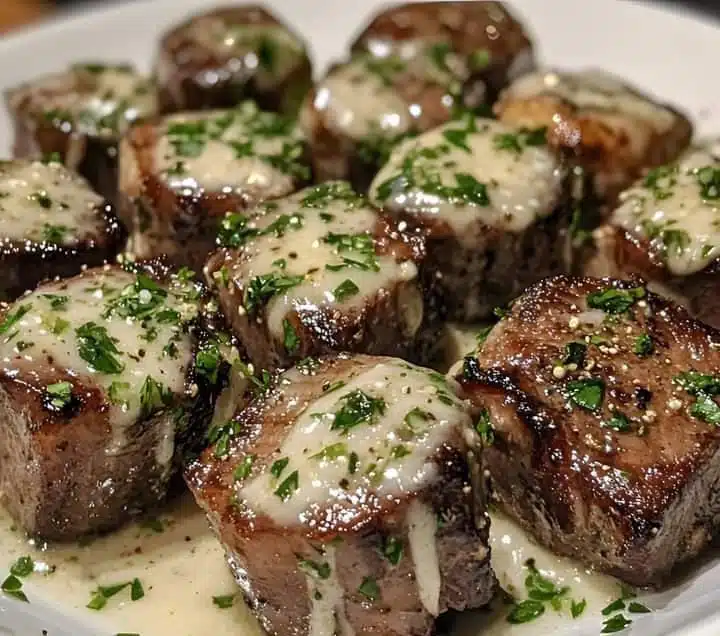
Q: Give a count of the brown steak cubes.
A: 13